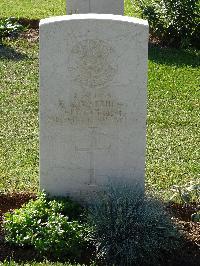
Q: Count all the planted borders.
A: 2